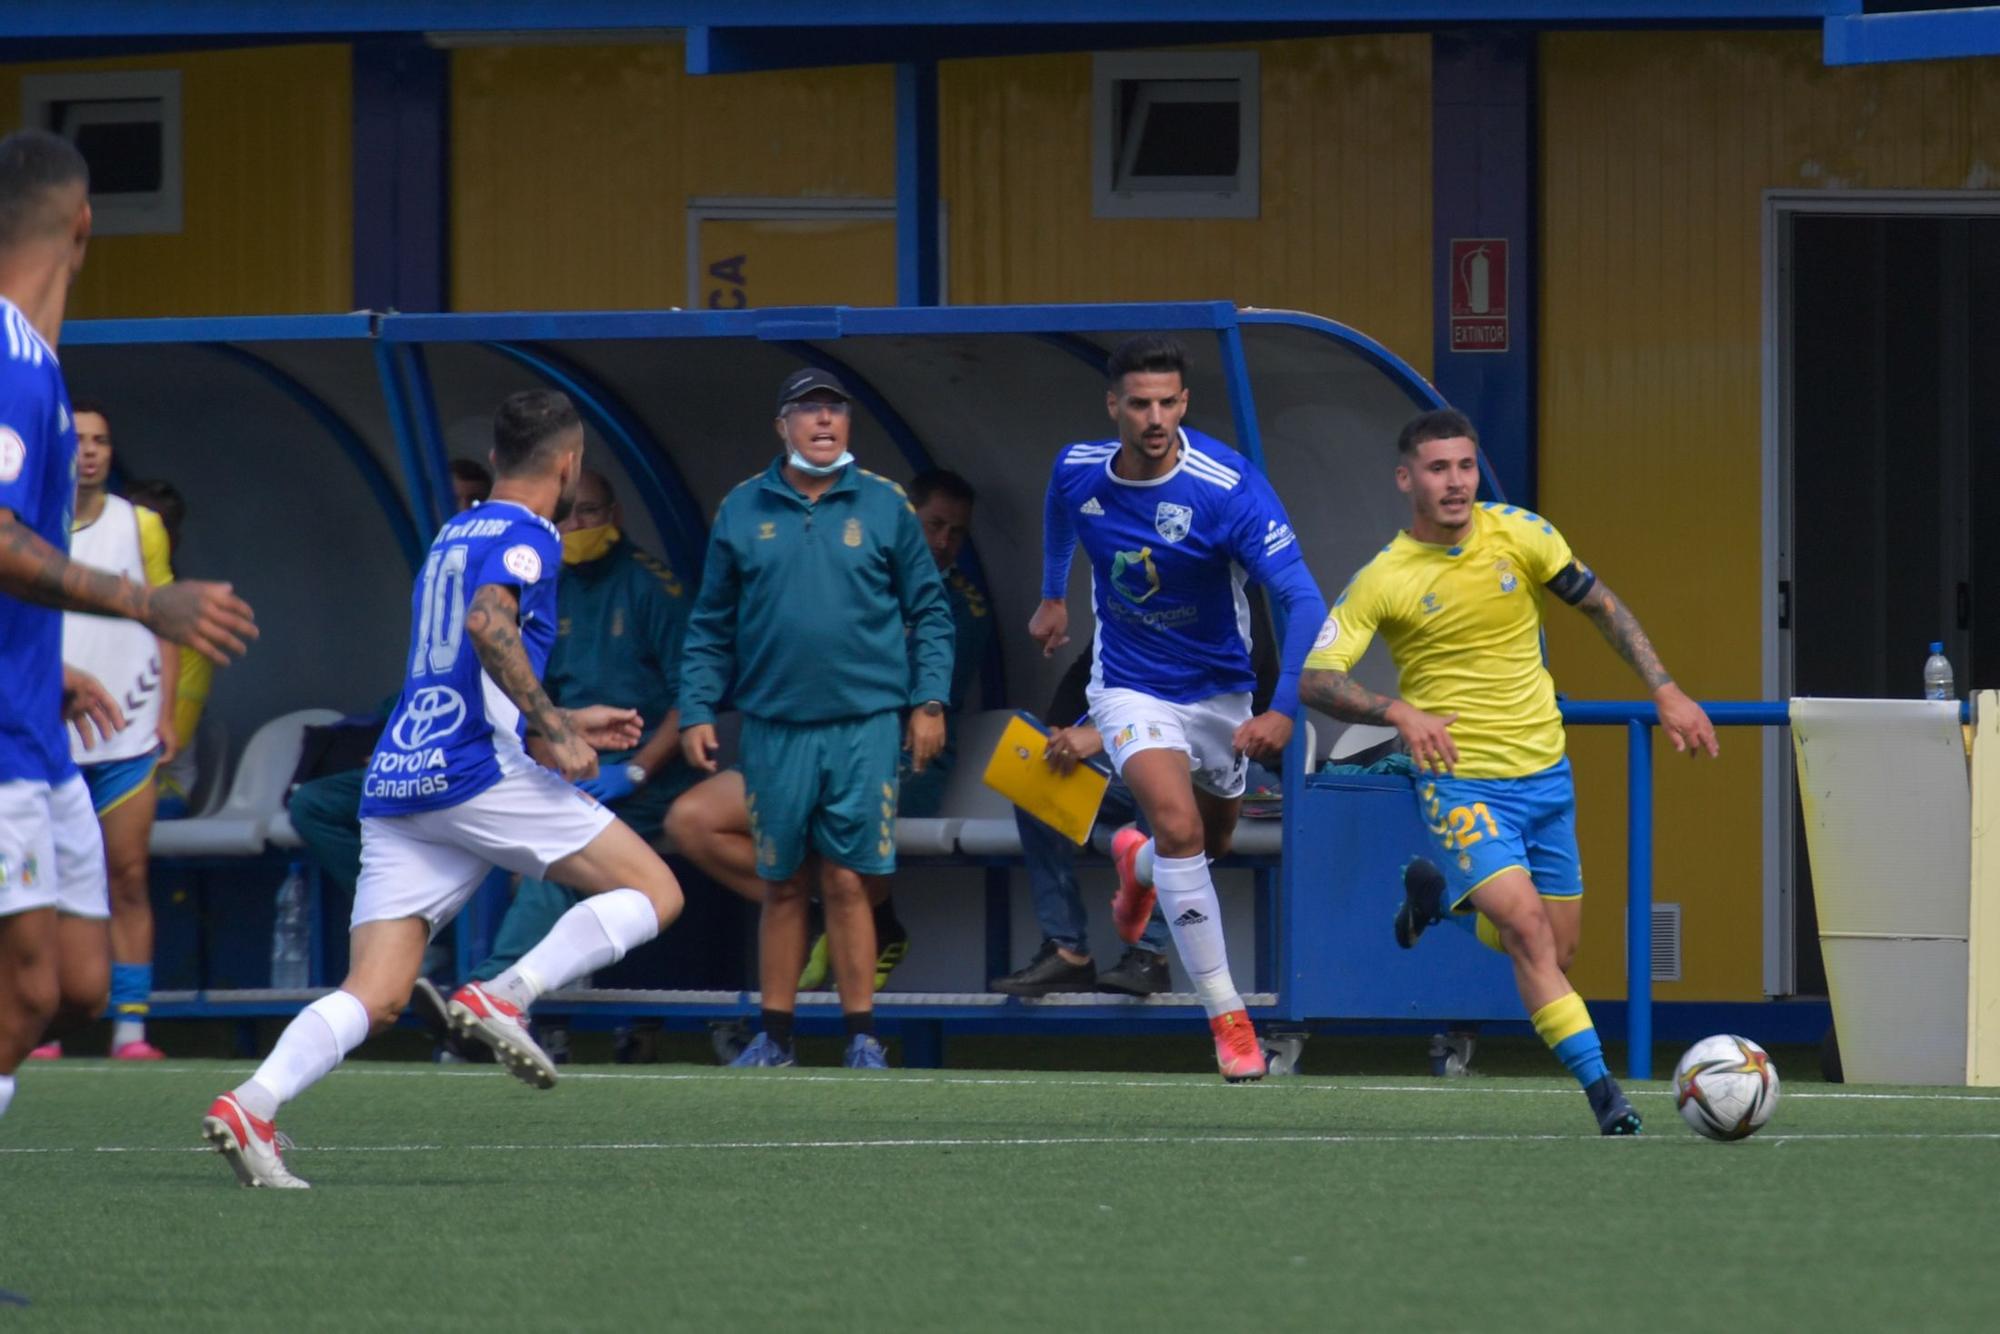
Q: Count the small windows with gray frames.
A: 2